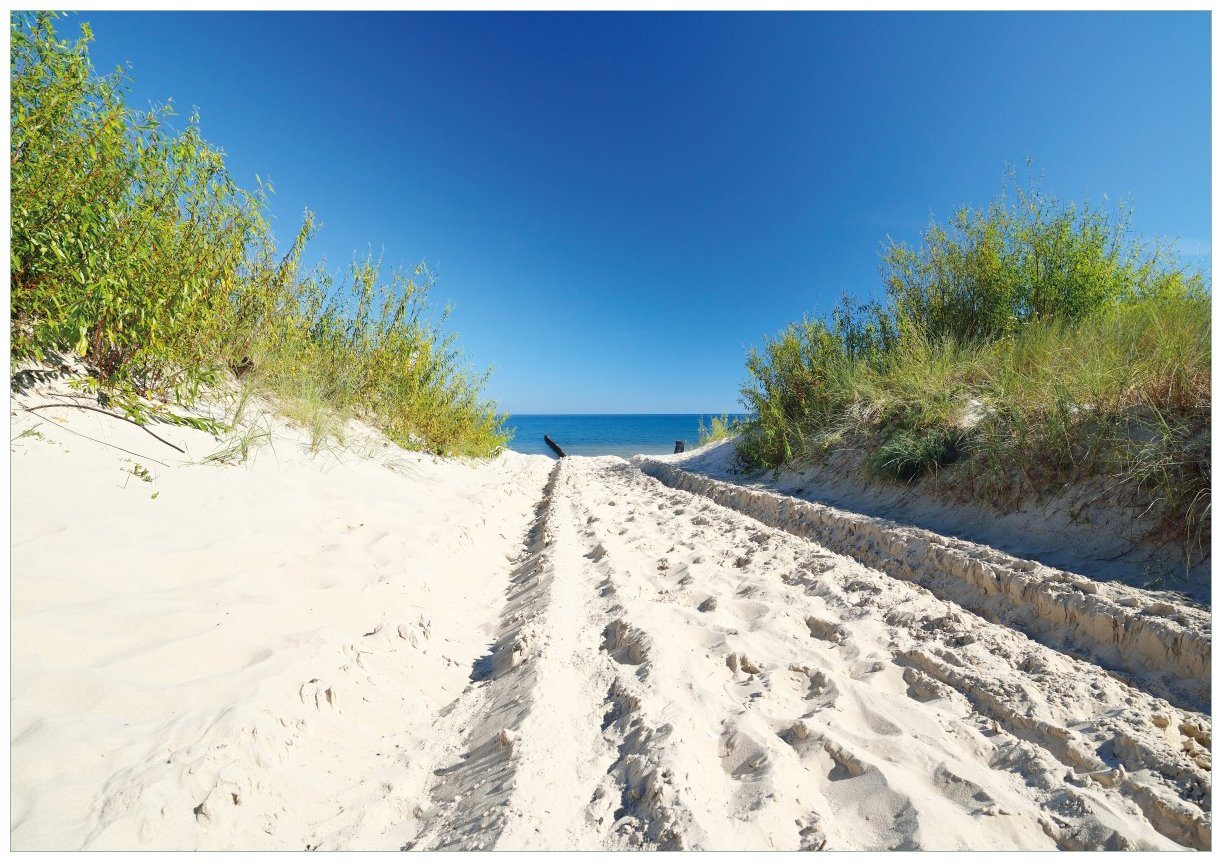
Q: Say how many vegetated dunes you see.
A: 2